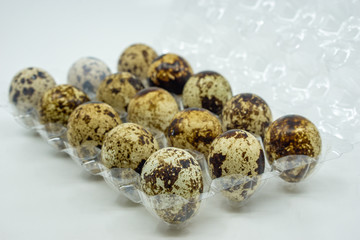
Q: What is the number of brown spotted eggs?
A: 15